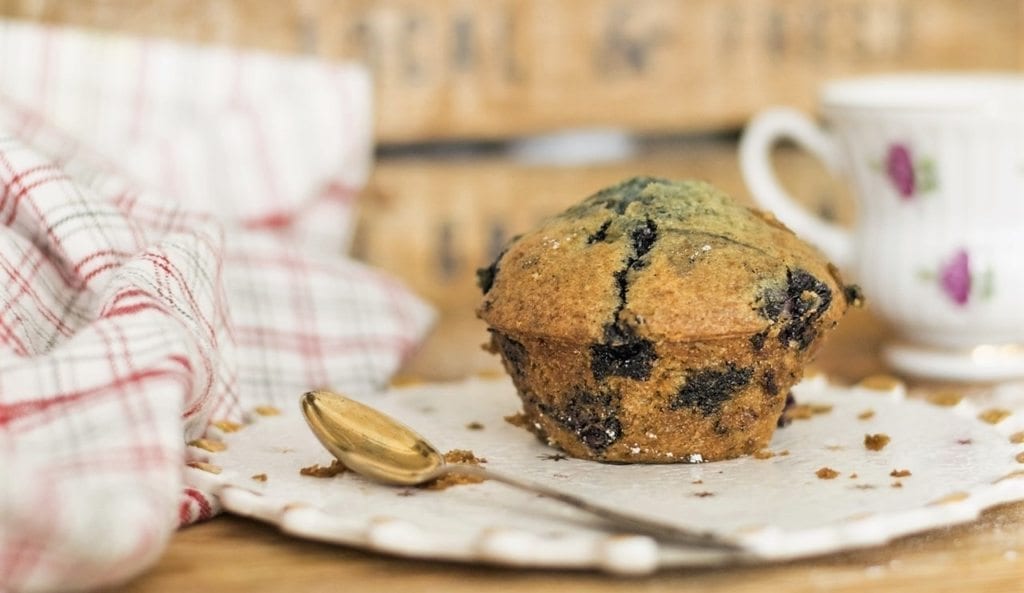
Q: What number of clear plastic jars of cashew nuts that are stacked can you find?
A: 0